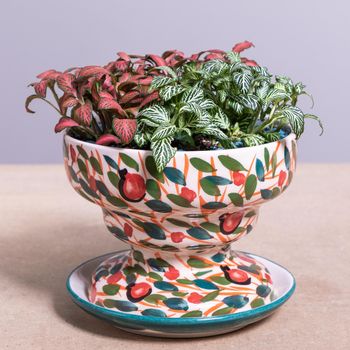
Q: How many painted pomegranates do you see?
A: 4